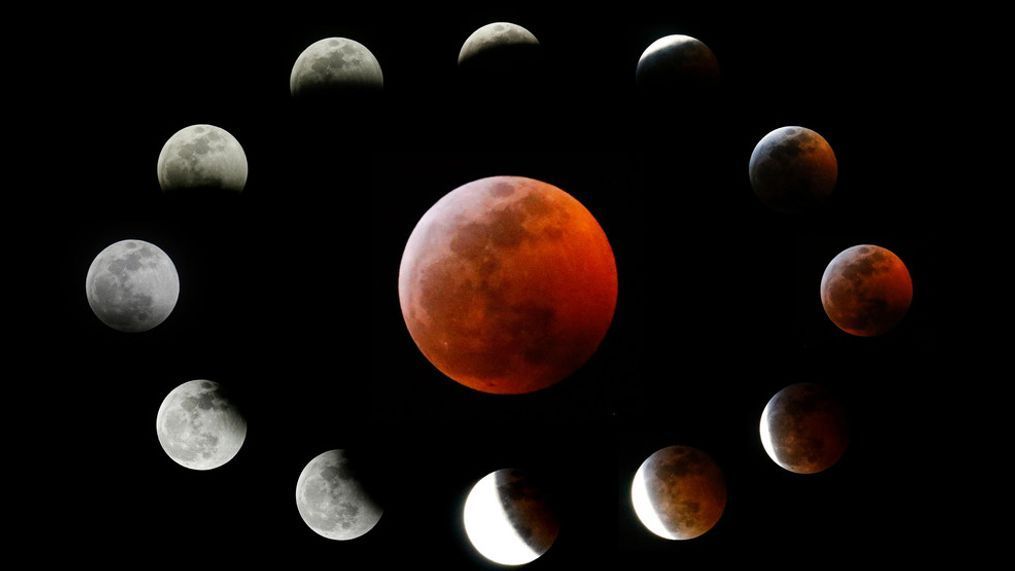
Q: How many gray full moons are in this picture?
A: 1